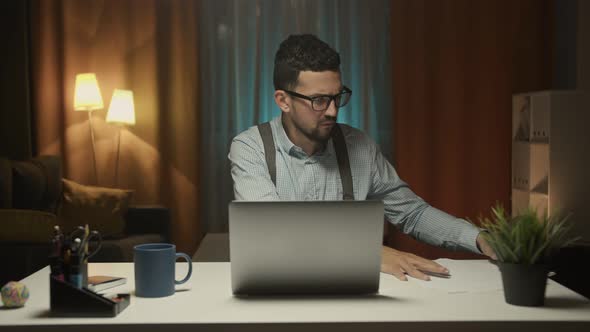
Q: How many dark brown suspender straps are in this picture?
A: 2